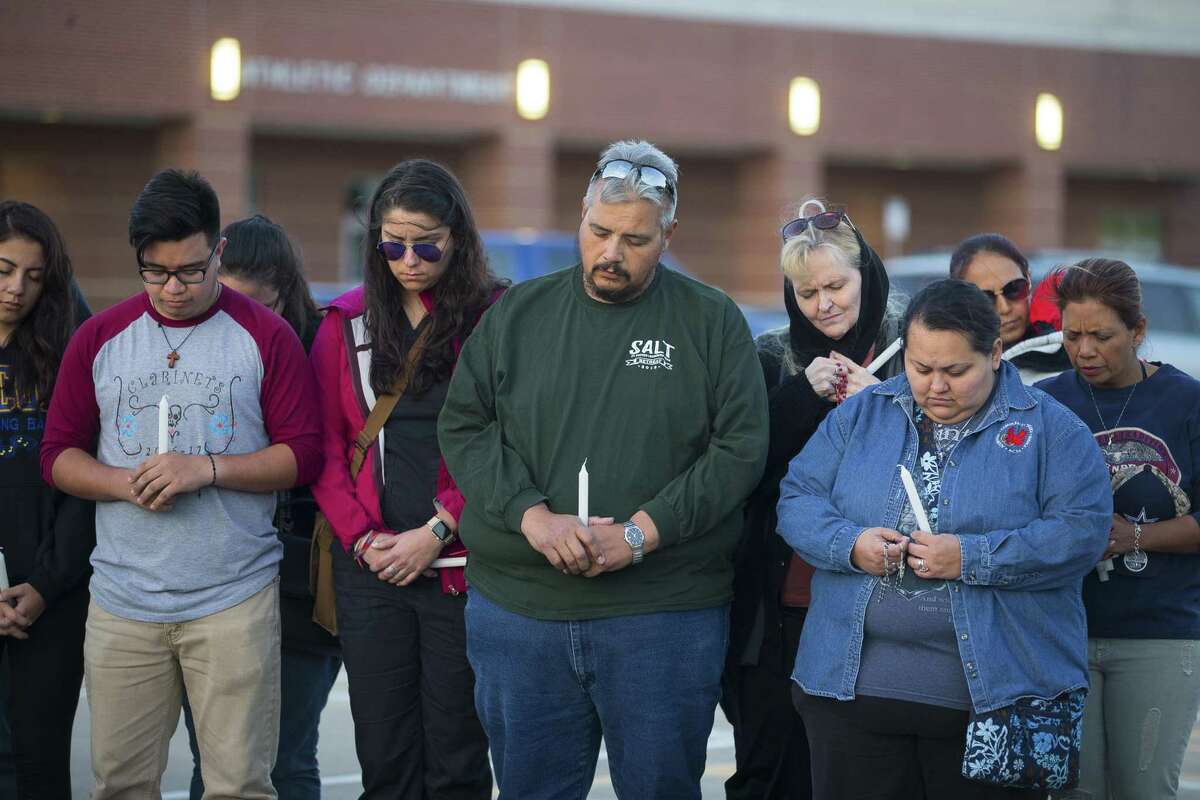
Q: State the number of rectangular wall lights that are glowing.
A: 4